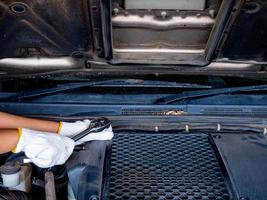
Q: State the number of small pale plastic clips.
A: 4